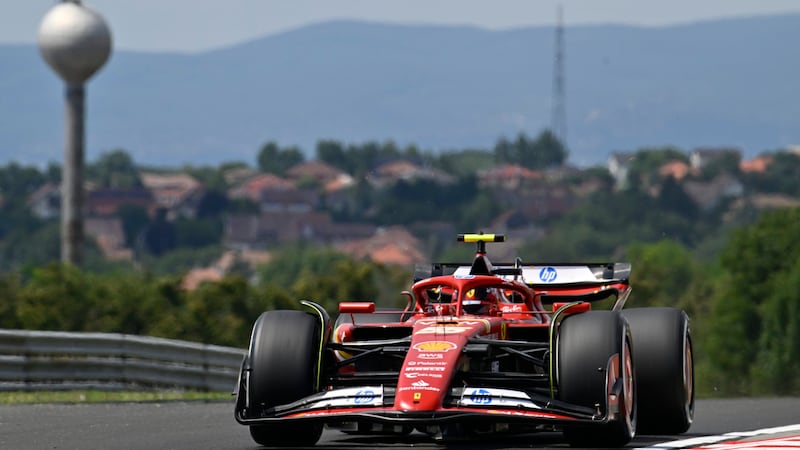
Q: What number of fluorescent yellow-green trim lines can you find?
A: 2